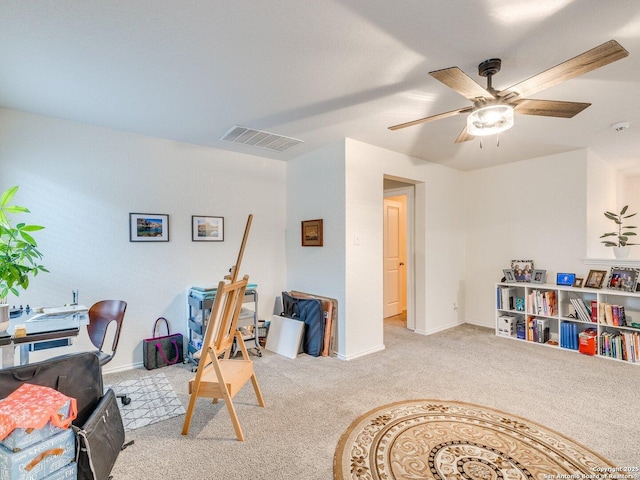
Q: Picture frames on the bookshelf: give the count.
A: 7